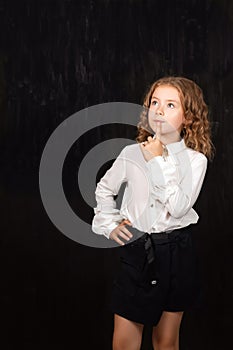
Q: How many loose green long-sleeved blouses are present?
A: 0